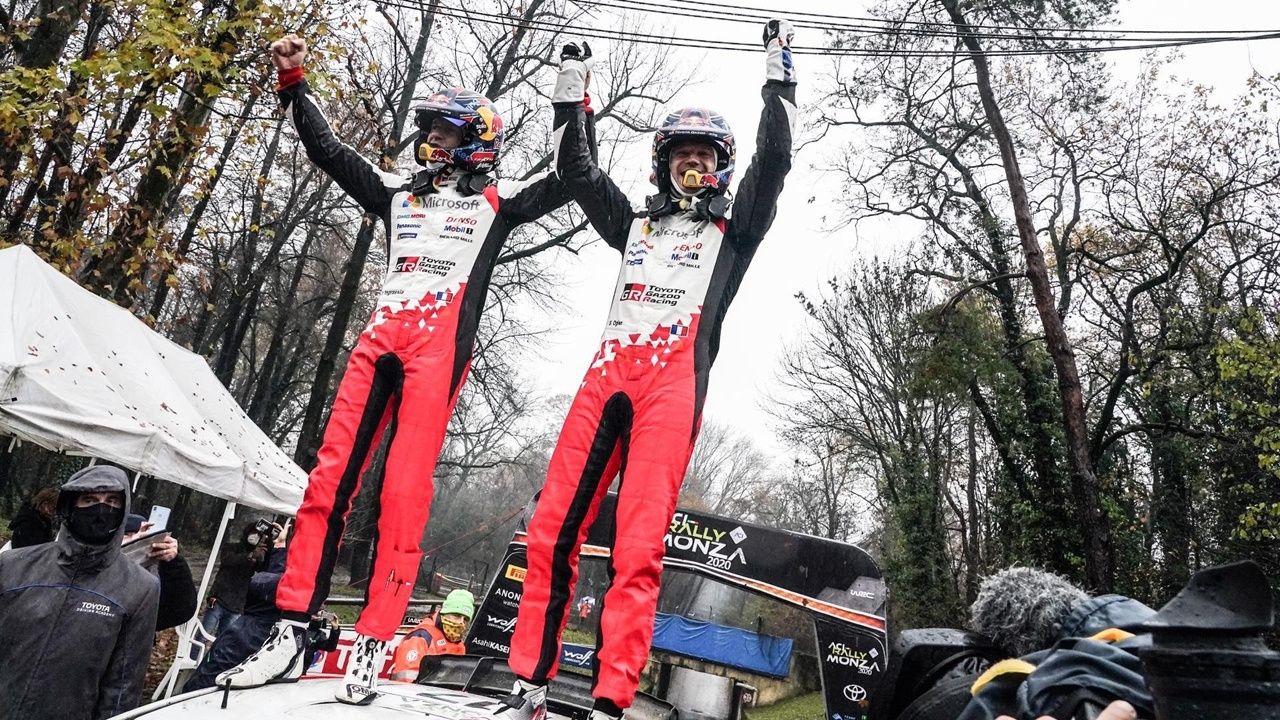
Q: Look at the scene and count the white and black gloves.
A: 2